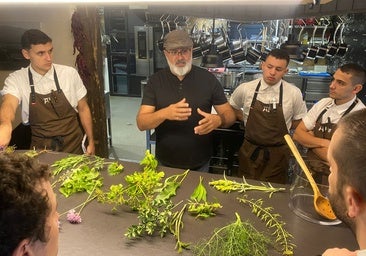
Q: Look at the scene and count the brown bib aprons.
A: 3